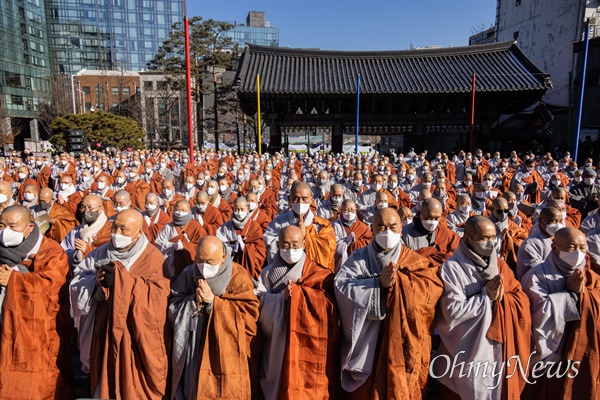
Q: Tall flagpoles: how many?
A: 5